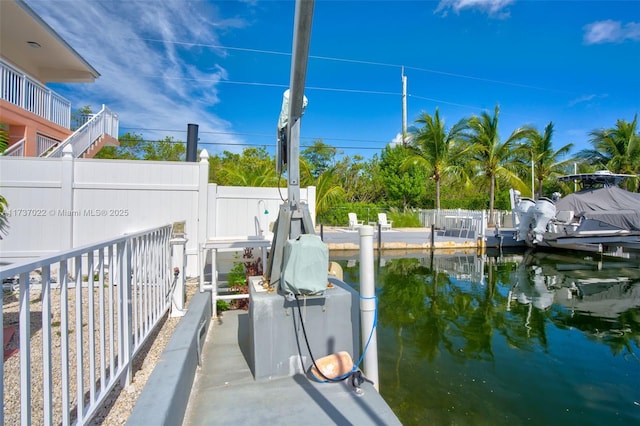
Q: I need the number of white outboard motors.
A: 2